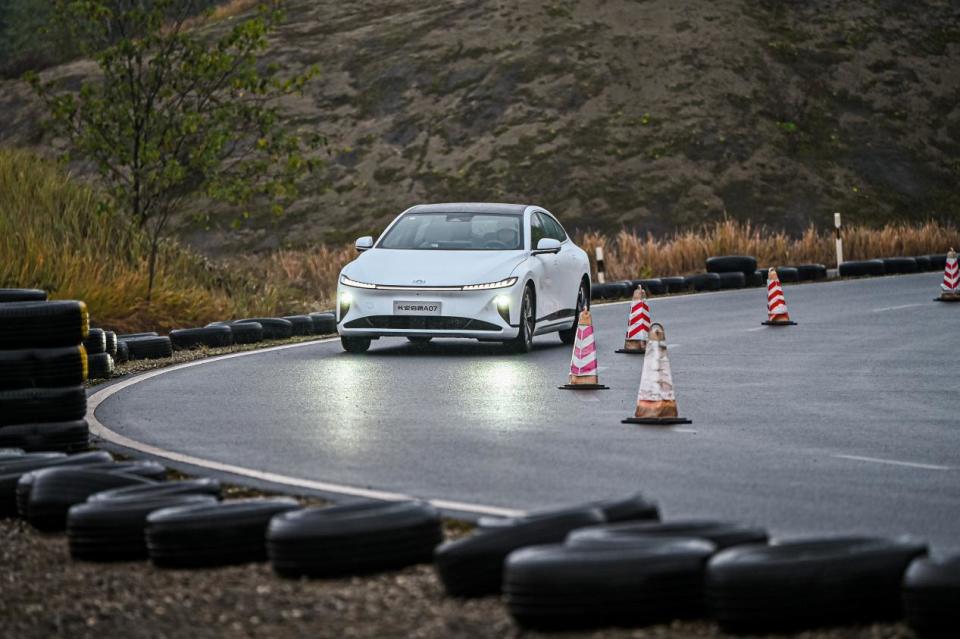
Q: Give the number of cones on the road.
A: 5